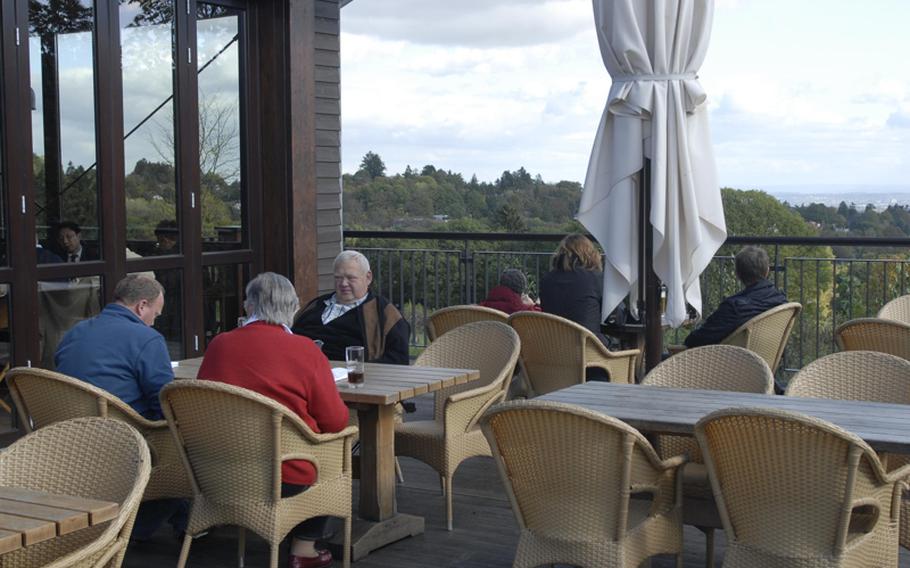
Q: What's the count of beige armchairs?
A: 13